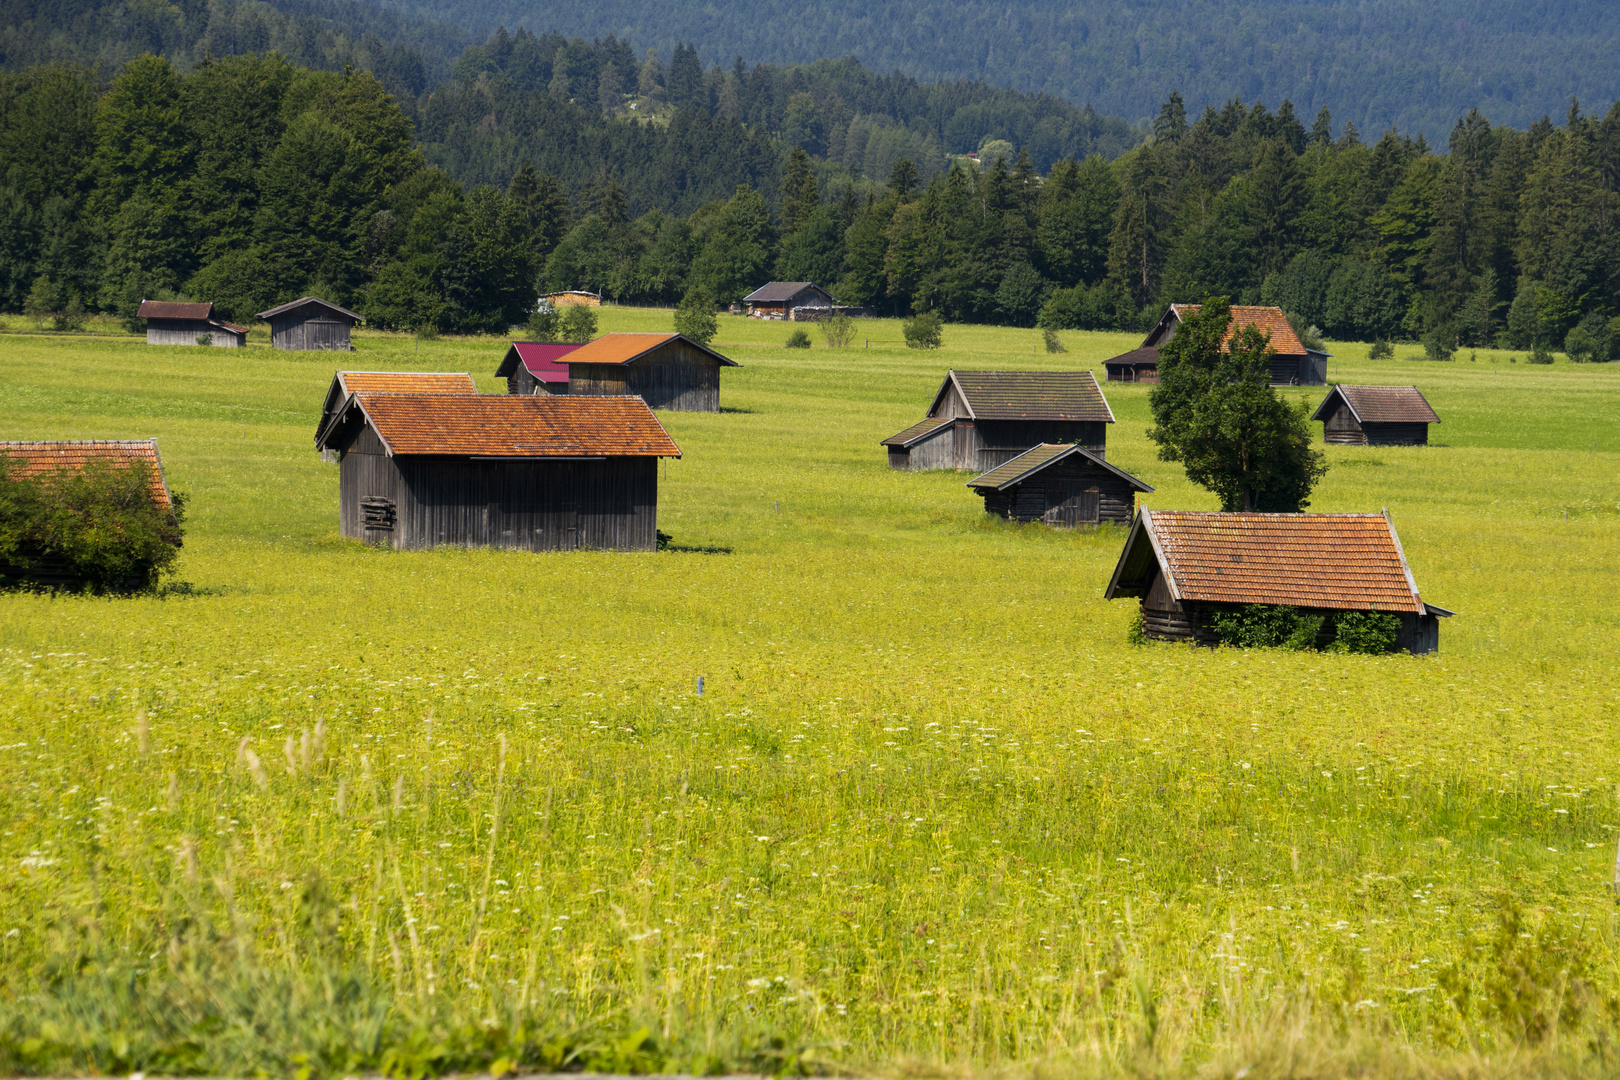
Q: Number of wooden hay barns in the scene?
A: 13